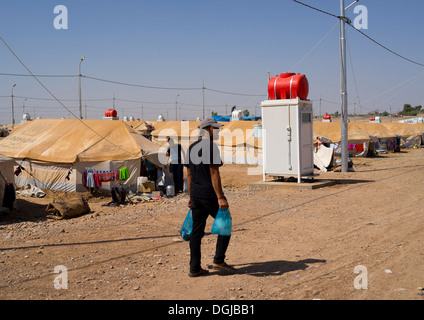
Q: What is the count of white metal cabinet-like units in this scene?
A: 1